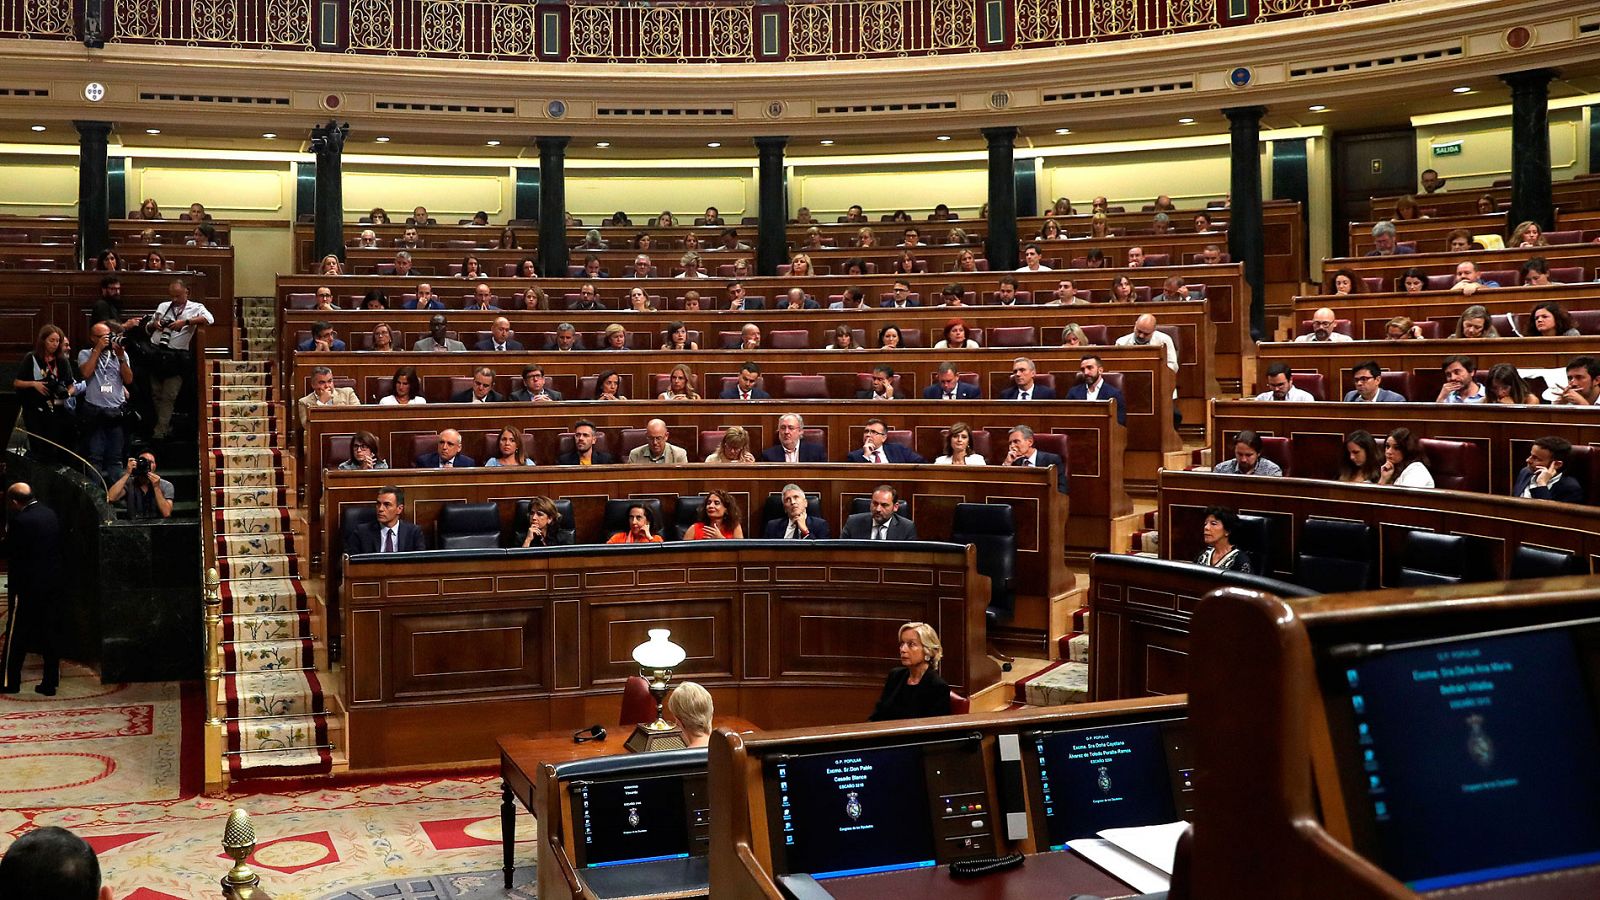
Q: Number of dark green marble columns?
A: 7